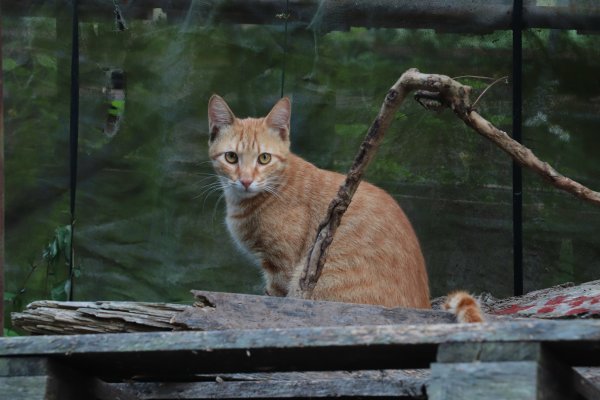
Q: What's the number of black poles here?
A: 2